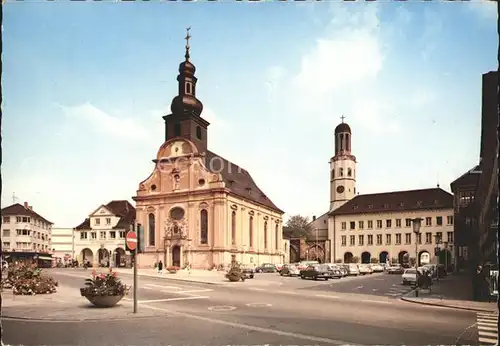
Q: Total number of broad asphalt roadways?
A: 1